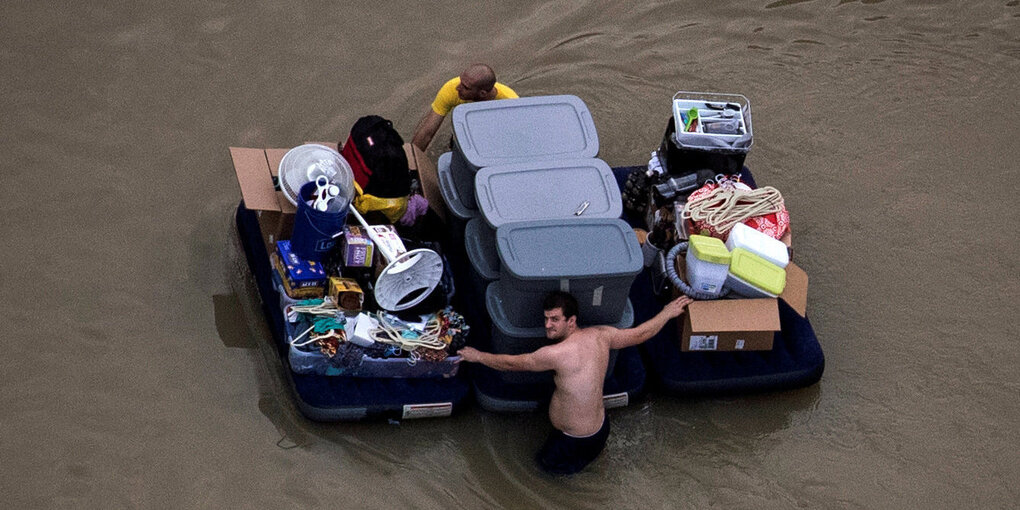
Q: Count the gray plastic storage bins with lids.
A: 6